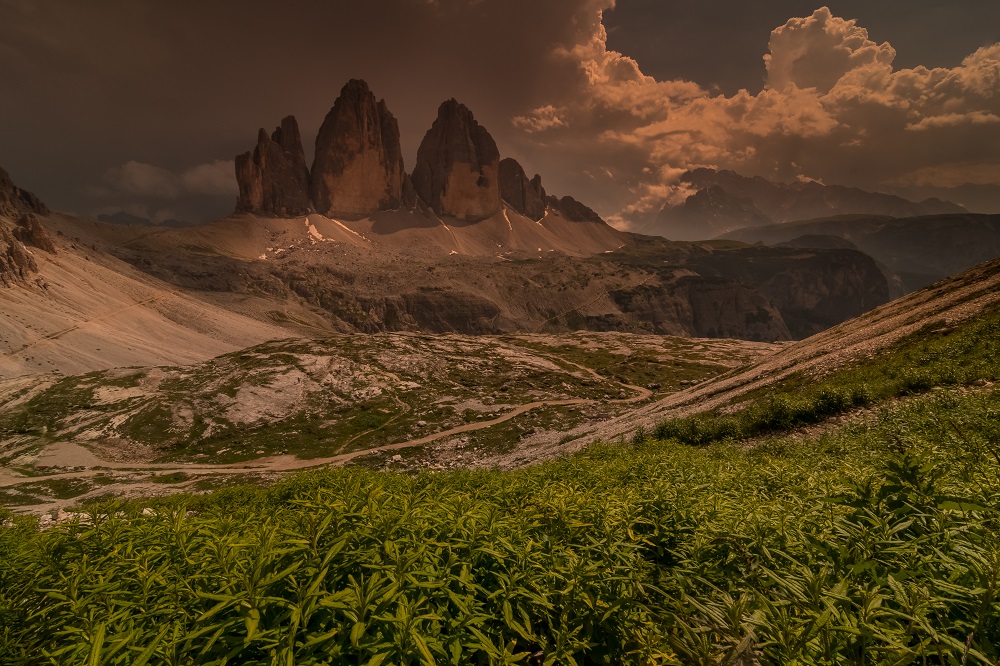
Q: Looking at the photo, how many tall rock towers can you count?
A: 3